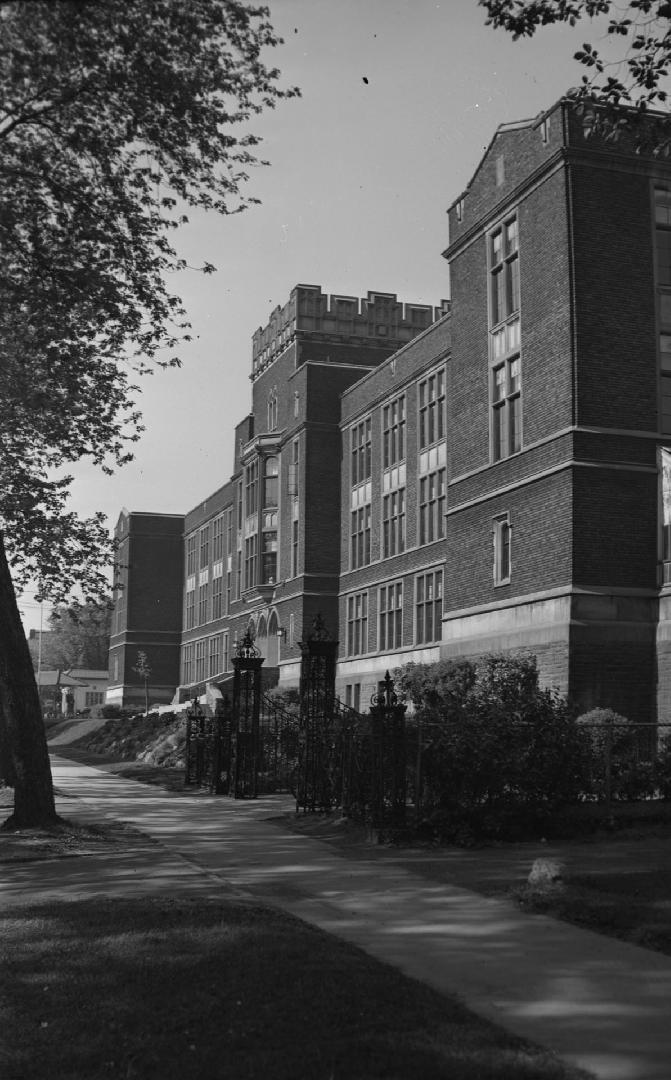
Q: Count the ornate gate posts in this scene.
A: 4